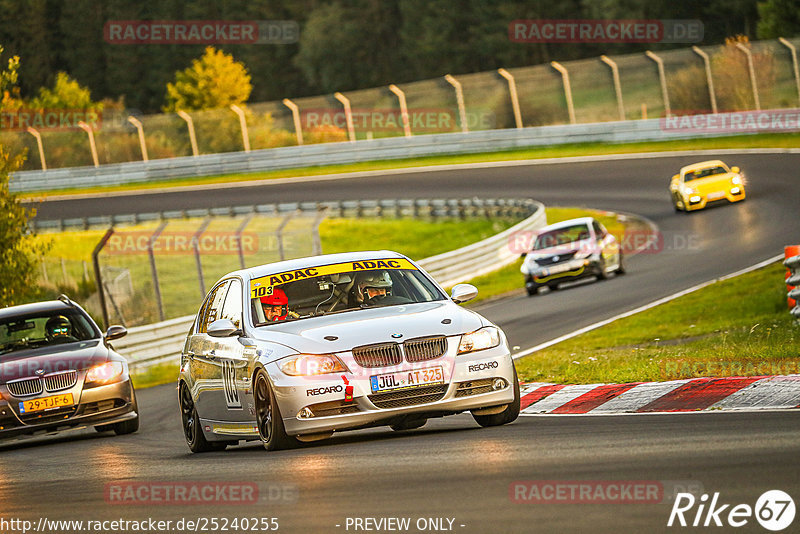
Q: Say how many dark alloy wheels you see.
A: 2